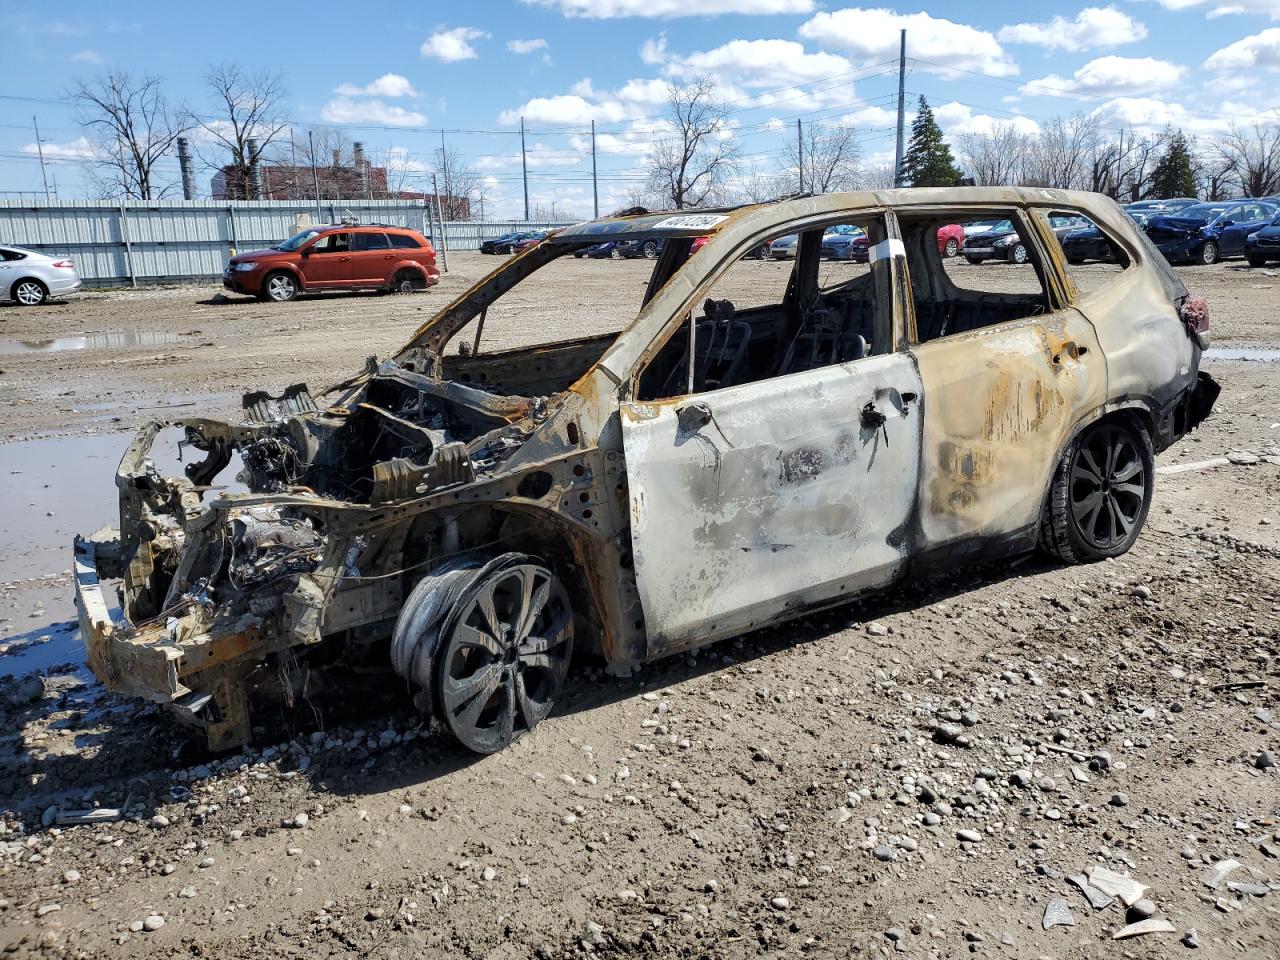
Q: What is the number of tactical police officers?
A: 0